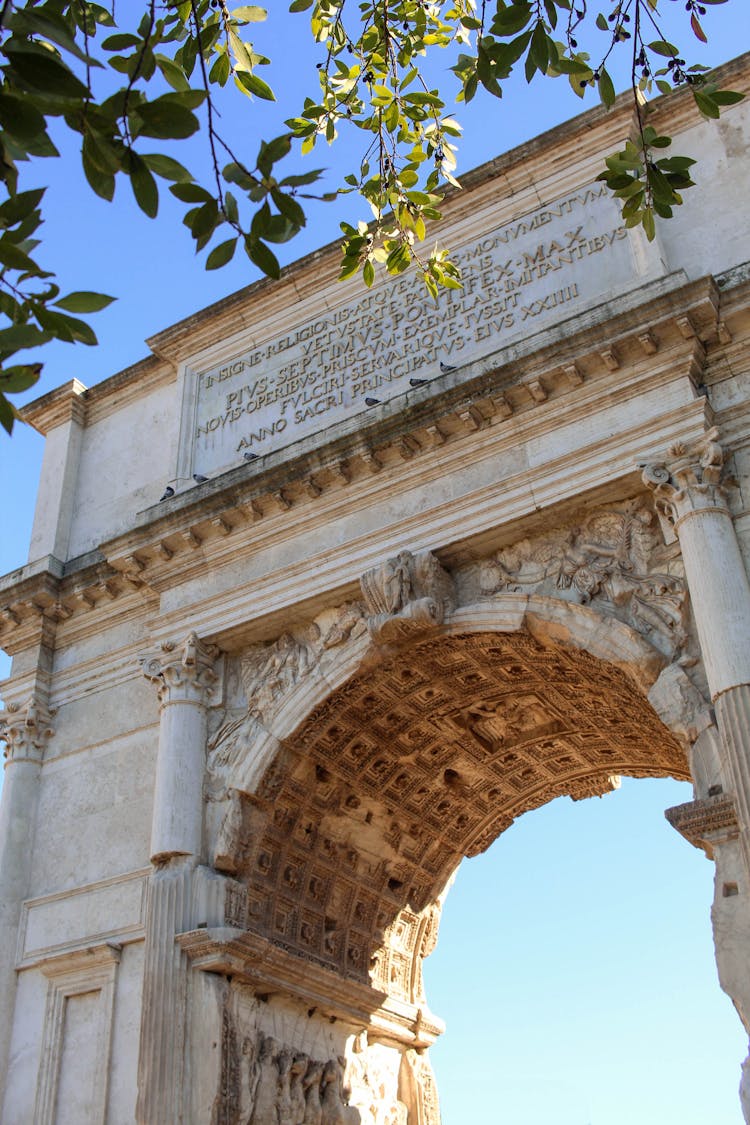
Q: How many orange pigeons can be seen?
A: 0